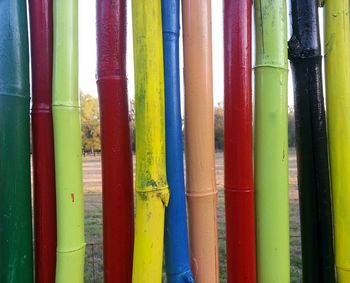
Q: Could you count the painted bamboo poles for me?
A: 11